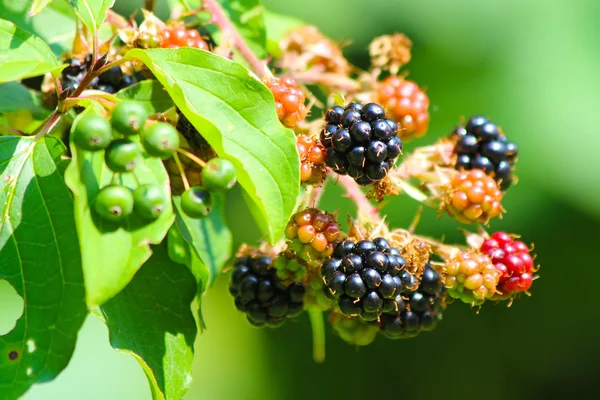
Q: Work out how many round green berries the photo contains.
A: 8